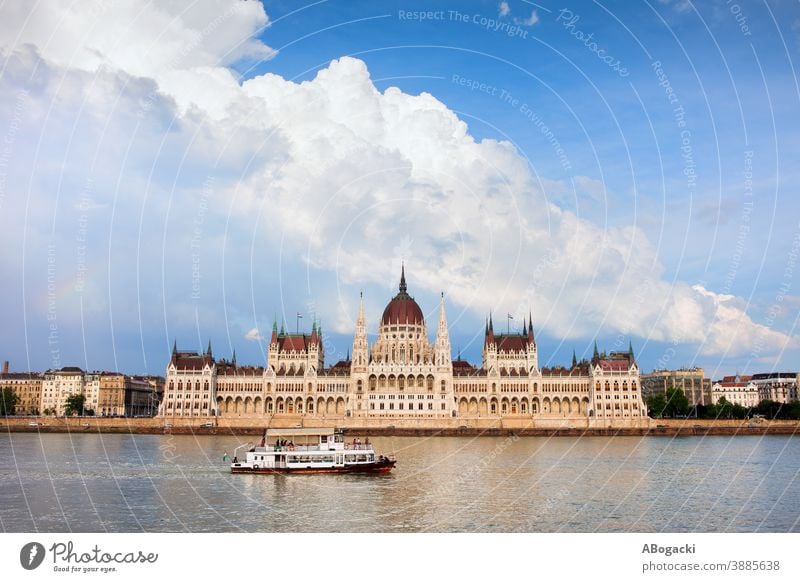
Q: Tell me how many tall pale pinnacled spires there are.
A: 2